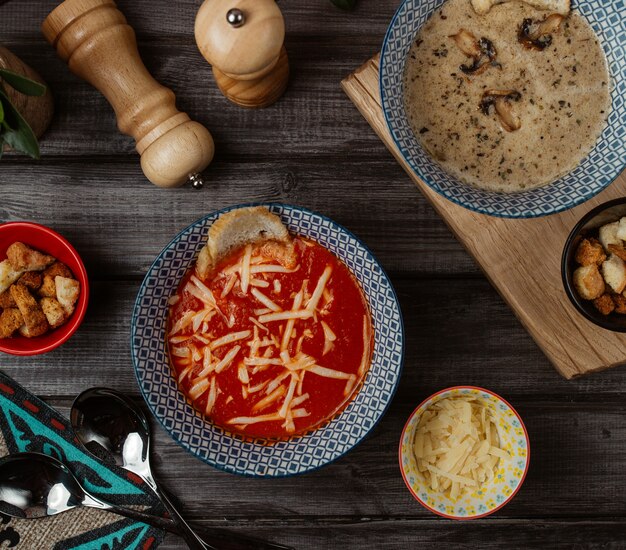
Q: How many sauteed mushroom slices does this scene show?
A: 3